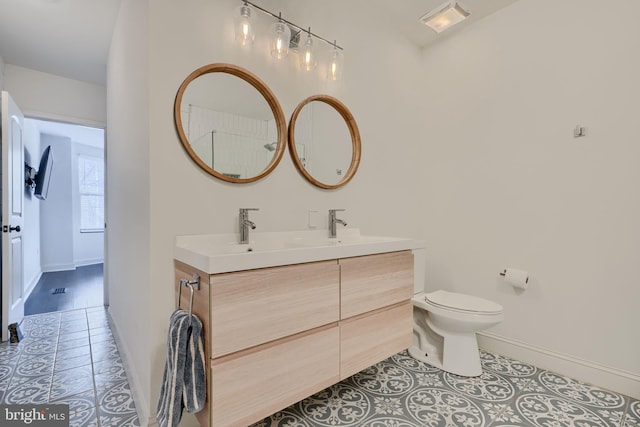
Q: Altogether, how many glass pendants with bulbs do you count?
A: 4